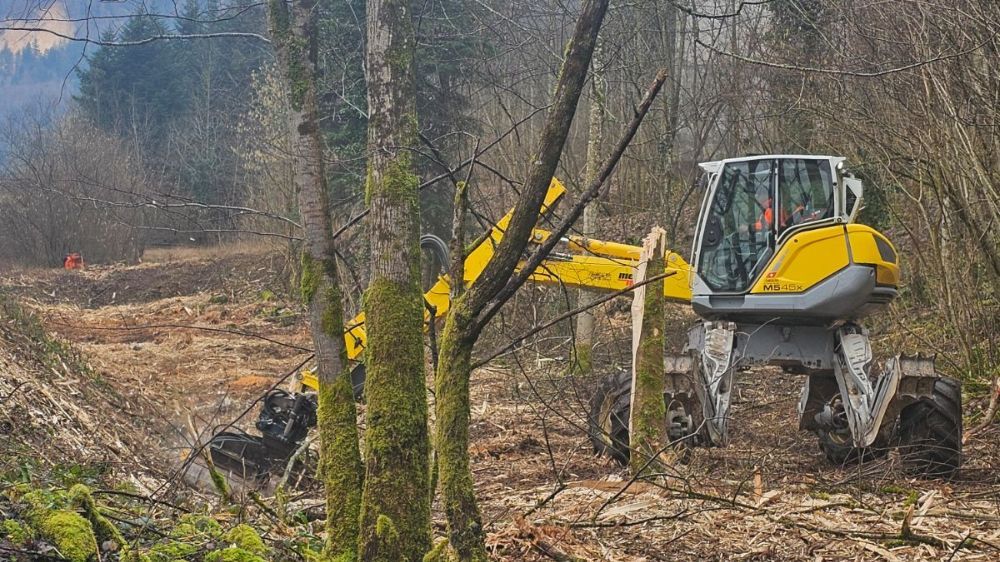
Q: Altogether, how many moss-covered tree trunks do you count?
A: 4